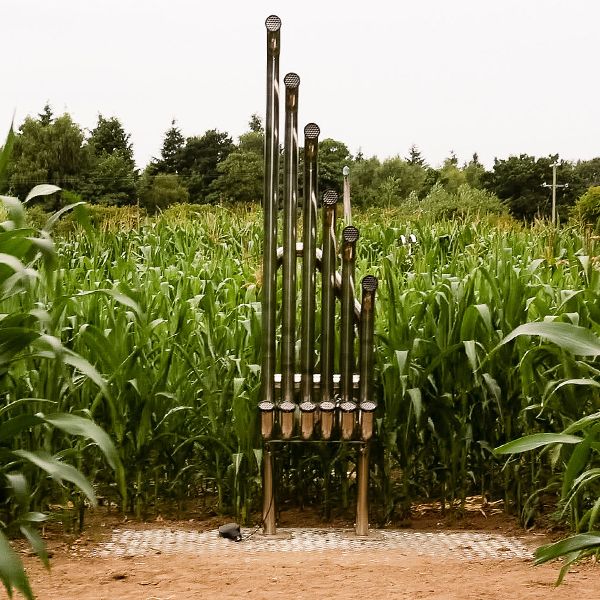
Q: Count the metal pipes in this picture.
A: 6